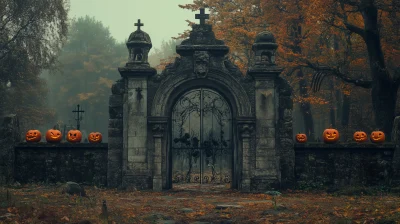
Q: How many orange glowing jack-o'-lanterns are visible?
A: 8